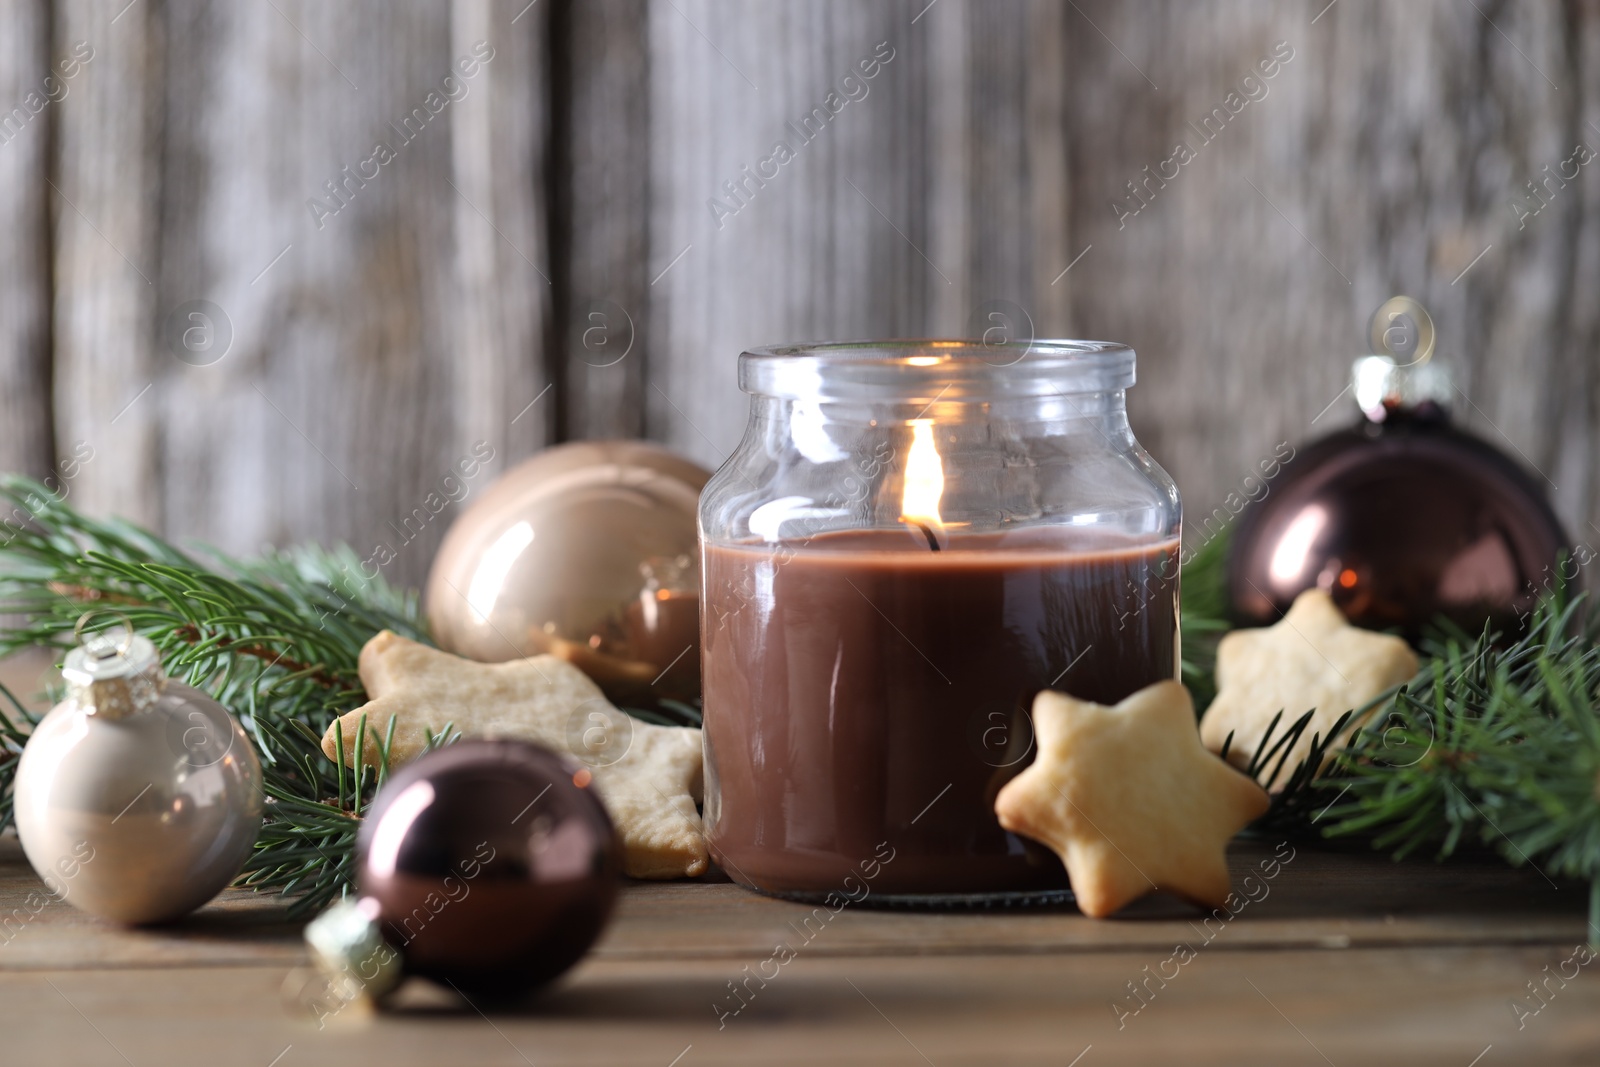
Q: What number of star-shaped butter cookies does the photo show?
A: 3